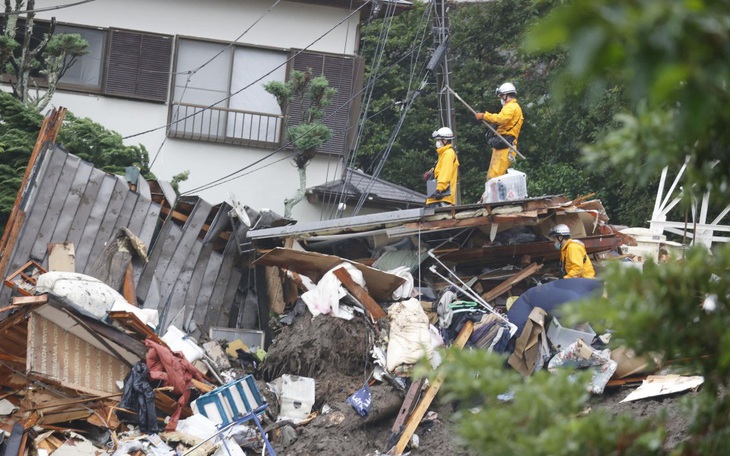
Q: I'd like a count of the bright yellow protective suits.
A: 3